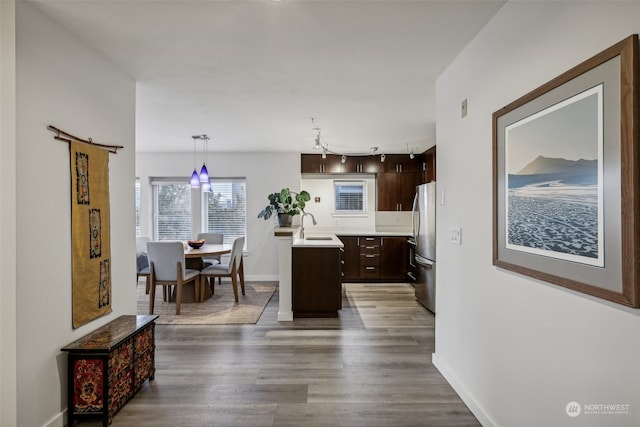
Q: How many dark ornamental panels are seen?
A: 3